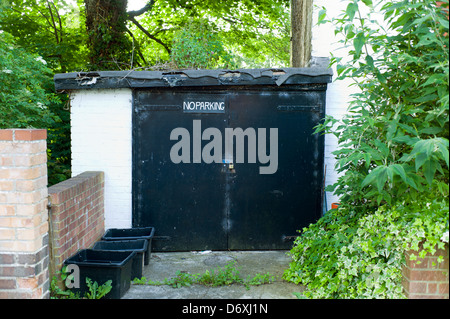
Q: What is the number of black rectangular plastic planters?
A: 3